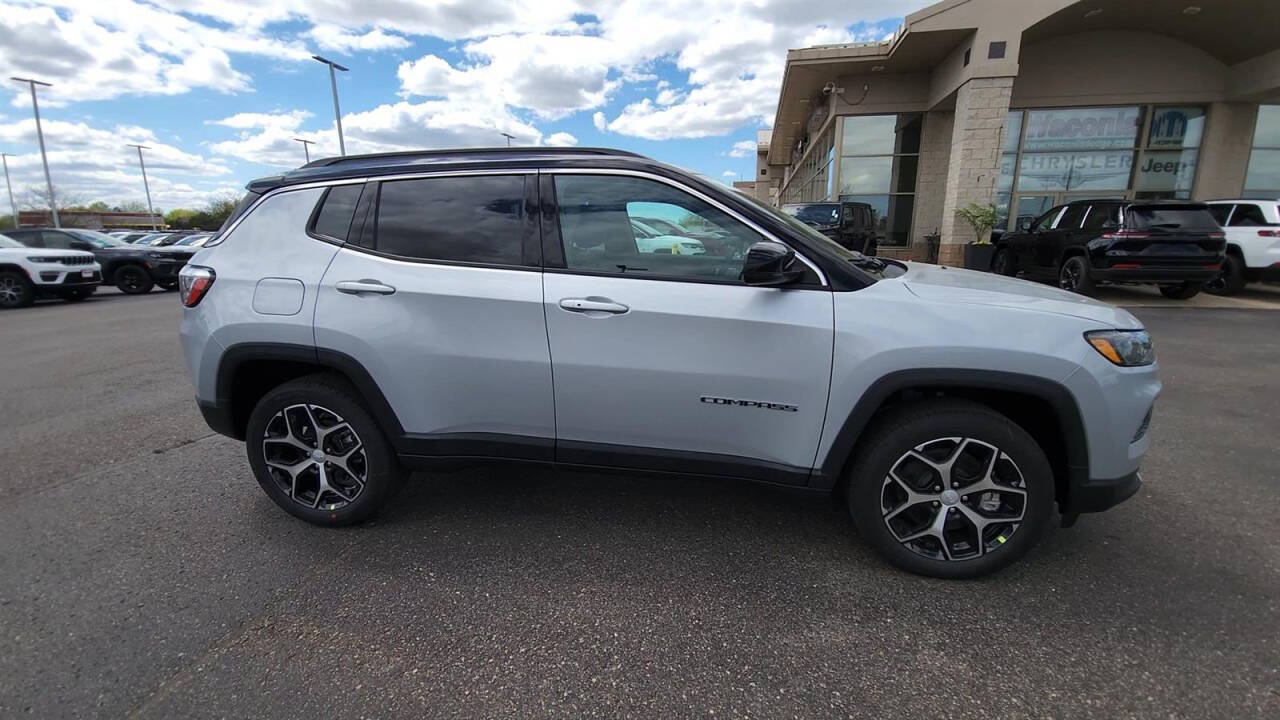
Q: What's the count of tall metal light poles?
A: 6